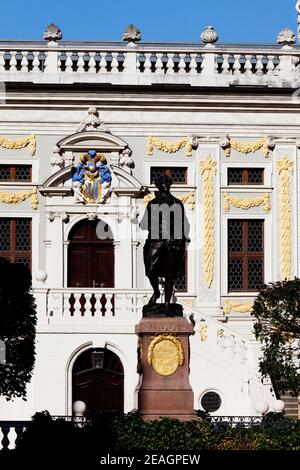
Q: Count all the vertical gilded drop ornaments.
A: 2